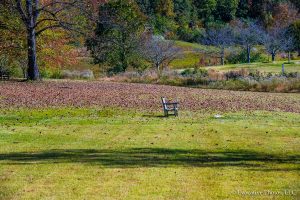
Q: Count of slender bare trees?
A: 5